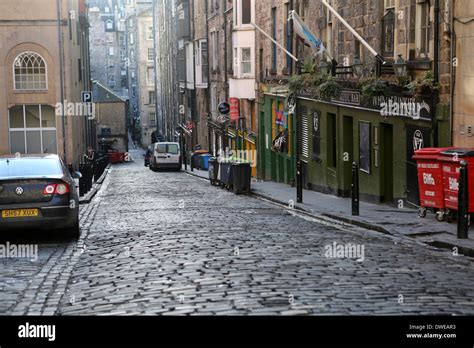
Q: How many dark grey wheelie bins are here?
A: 3